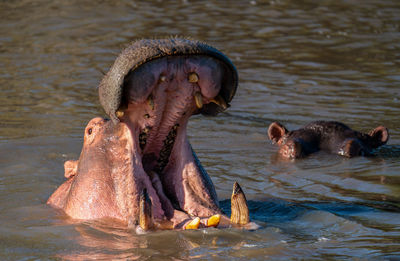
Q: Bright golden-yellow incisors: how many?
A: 2